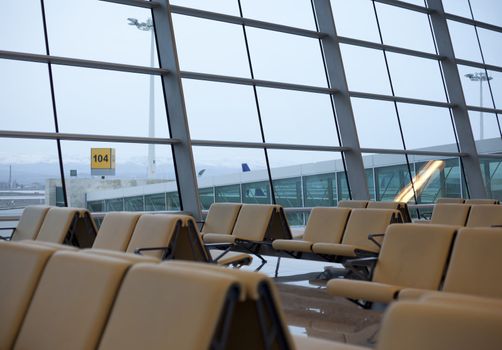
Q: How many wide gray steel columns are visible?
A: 3